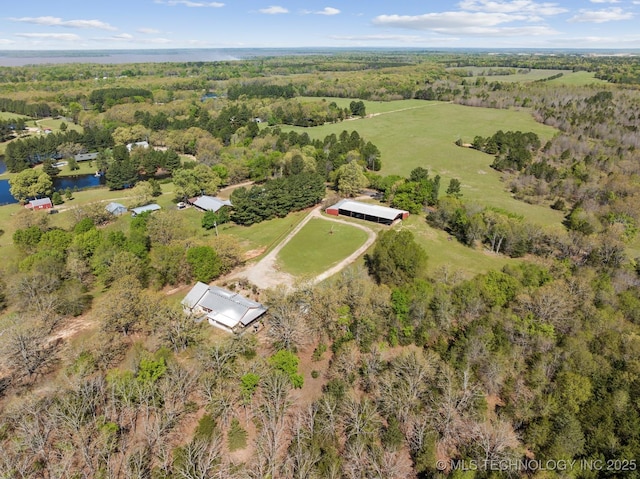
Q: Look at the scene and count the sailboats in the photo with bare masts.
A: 0